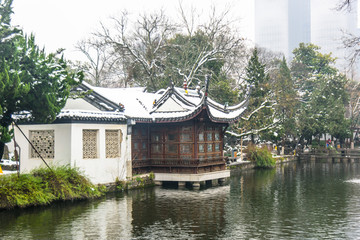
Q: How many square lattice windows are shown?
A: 3